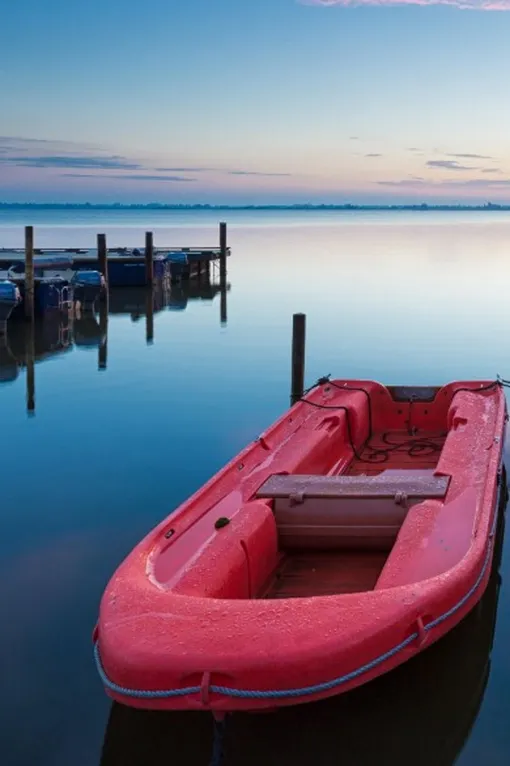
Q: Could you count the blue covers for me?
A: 3